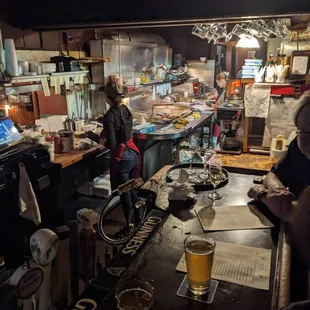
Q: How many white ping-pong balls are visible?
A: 0